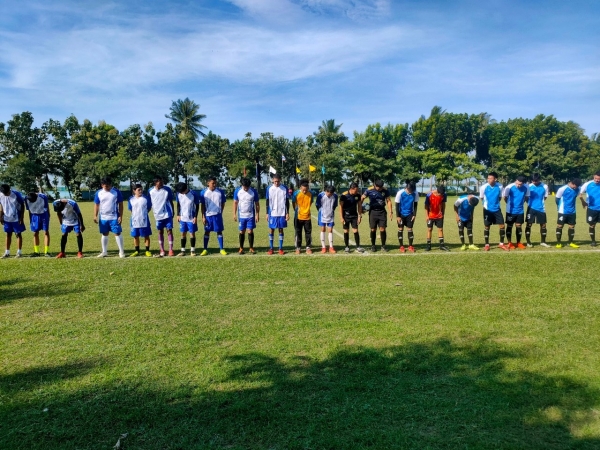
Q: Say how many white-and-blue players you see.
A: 11